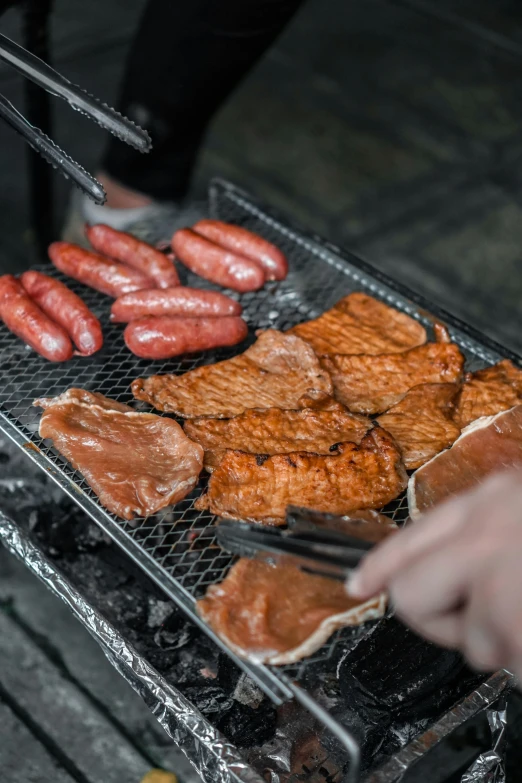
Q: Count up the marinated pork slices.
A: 10